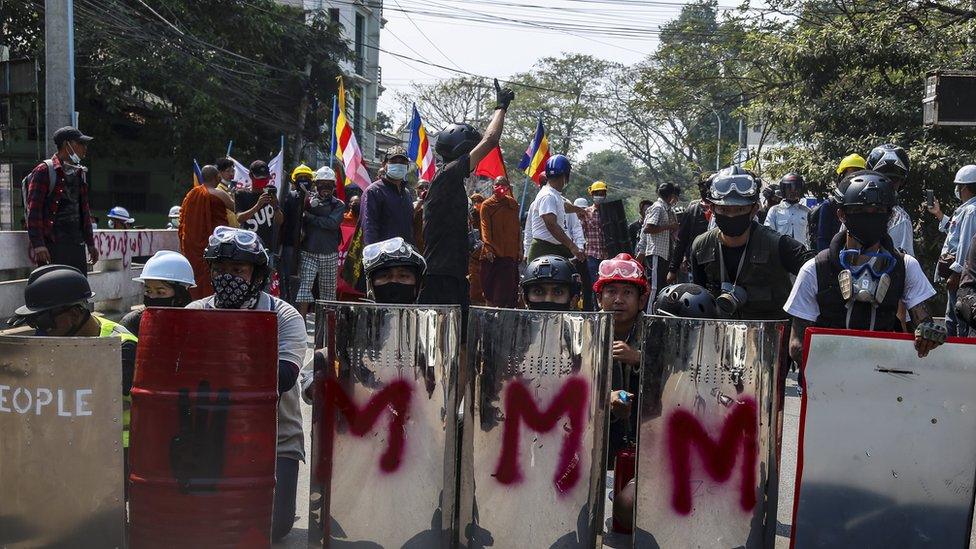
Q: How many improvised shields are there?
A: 6